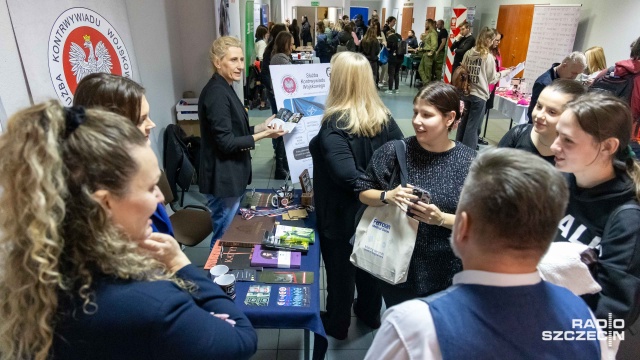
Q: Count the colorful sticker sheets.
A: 2